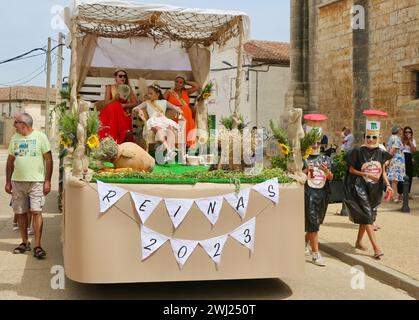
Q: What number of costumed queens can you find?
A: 3